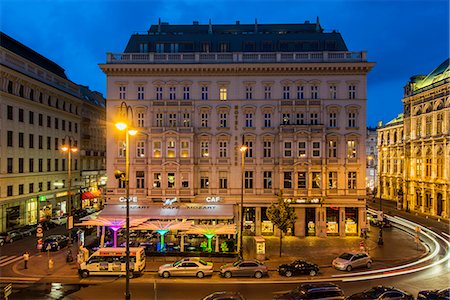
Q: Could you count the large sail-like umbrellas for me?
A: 3